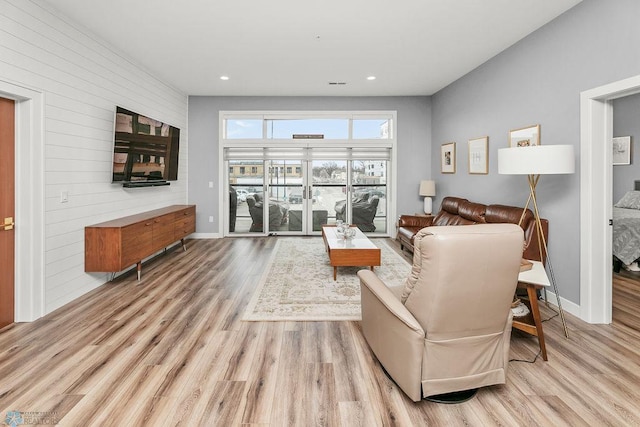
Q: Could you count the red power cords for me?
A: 0